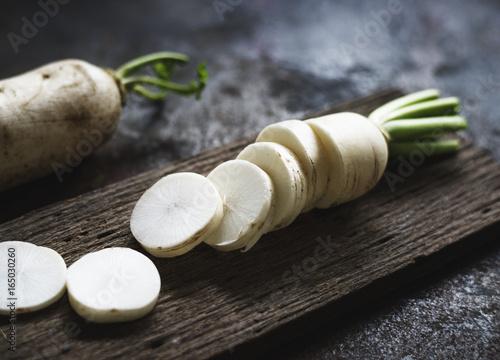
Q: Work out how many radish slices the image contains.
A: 6